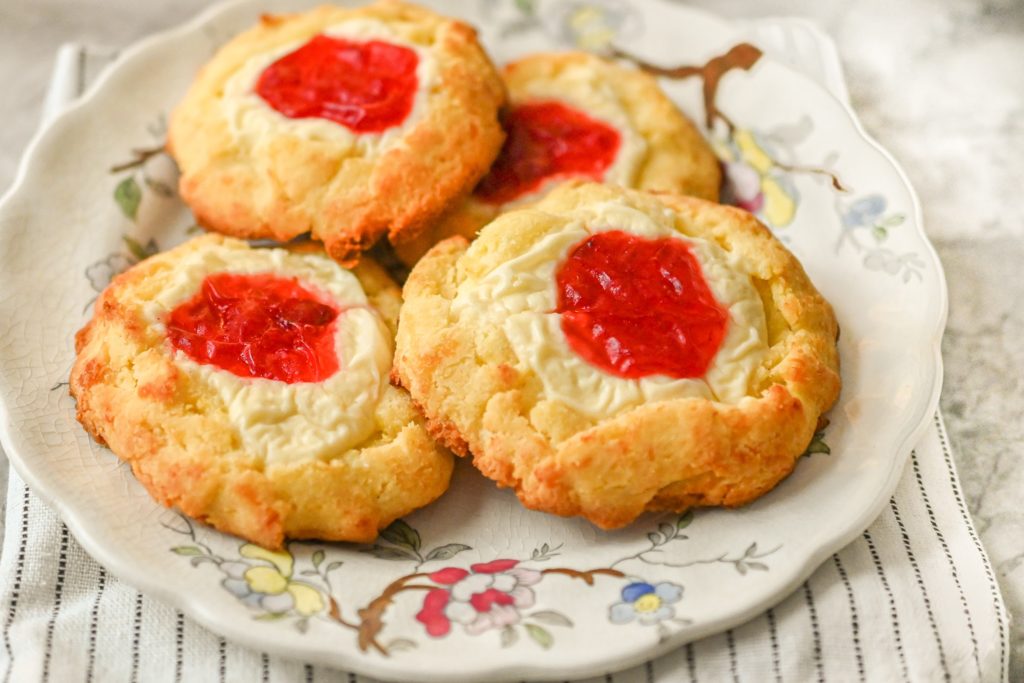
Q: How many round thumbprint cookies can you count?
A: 4